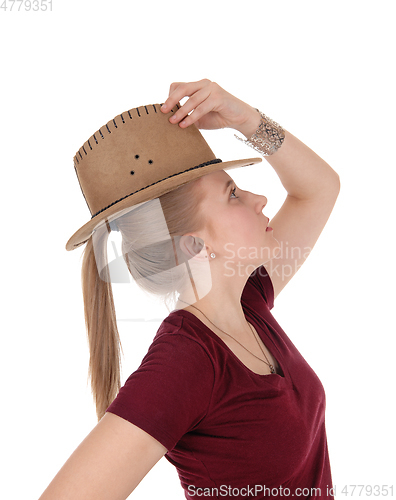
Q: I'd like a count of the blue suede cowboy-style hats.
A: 0